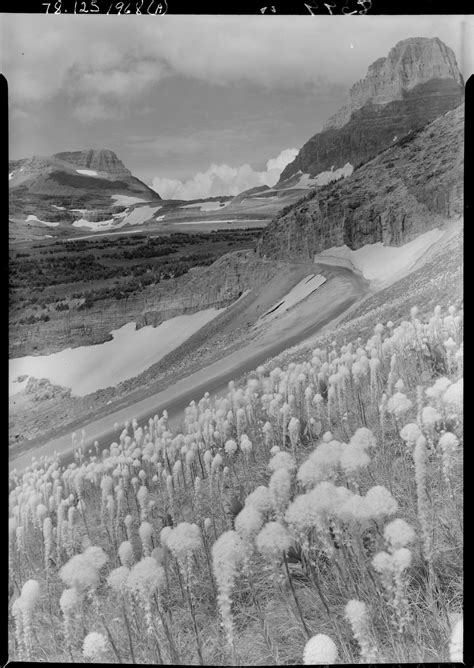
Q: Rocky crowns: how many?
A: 2